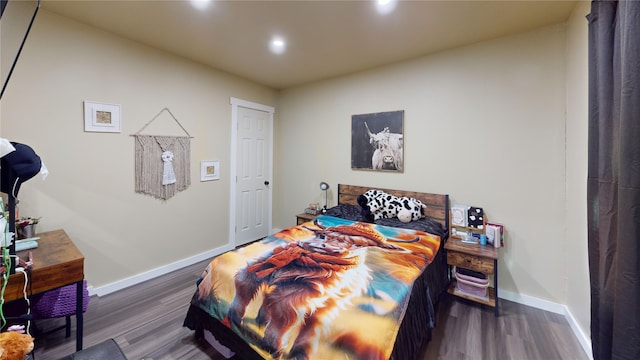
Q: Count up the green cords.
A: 1